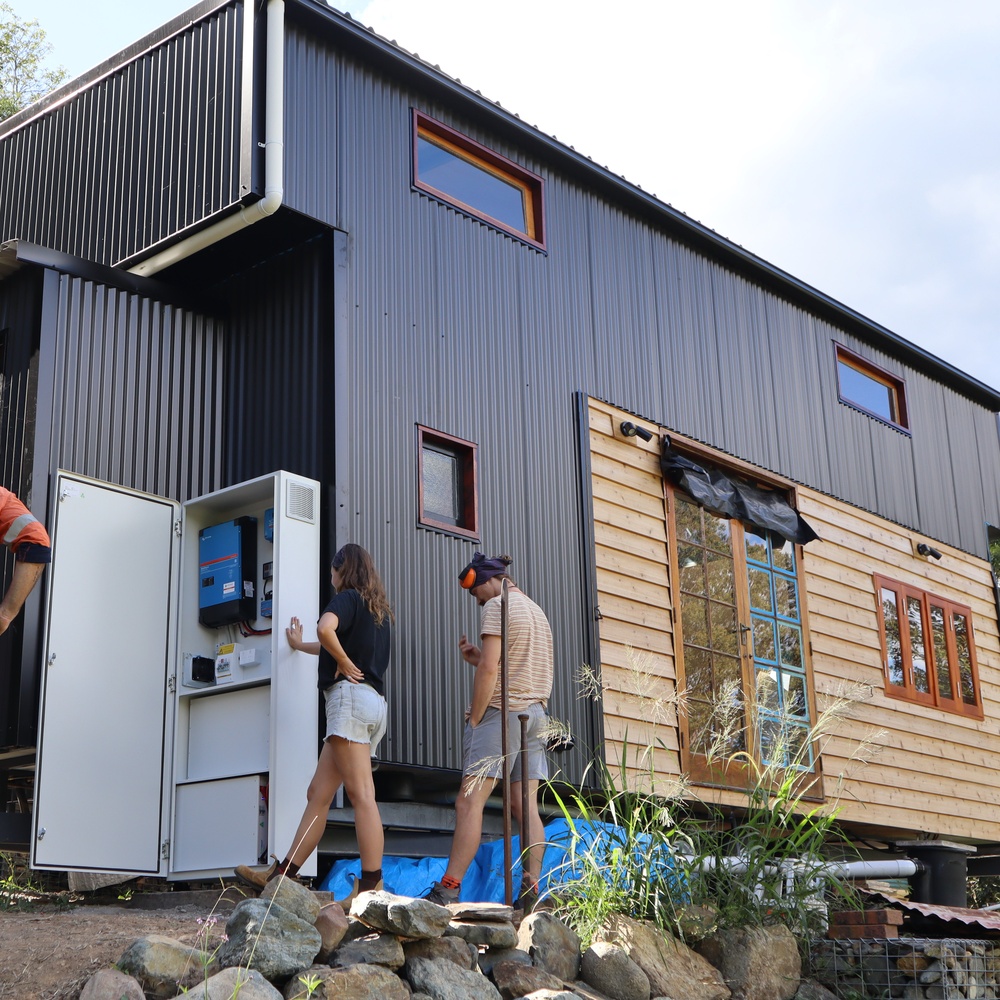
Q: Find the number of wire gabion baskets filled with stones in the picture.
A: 1